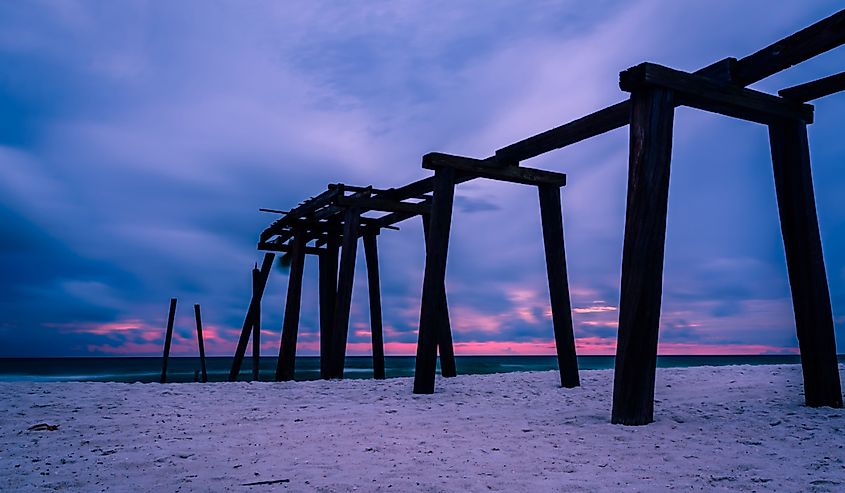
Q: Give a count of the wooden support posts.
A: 13